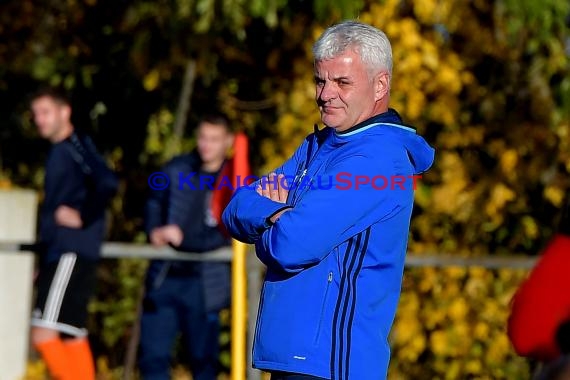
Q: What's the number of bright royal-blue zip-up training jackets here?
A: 1